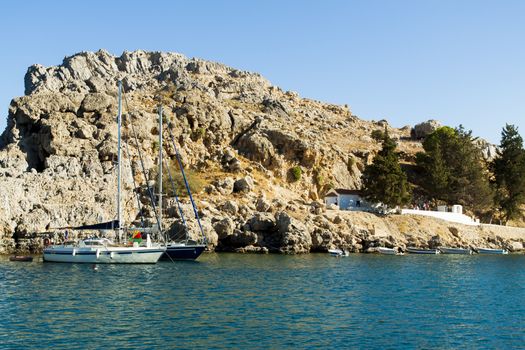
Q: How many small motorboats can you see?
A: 5